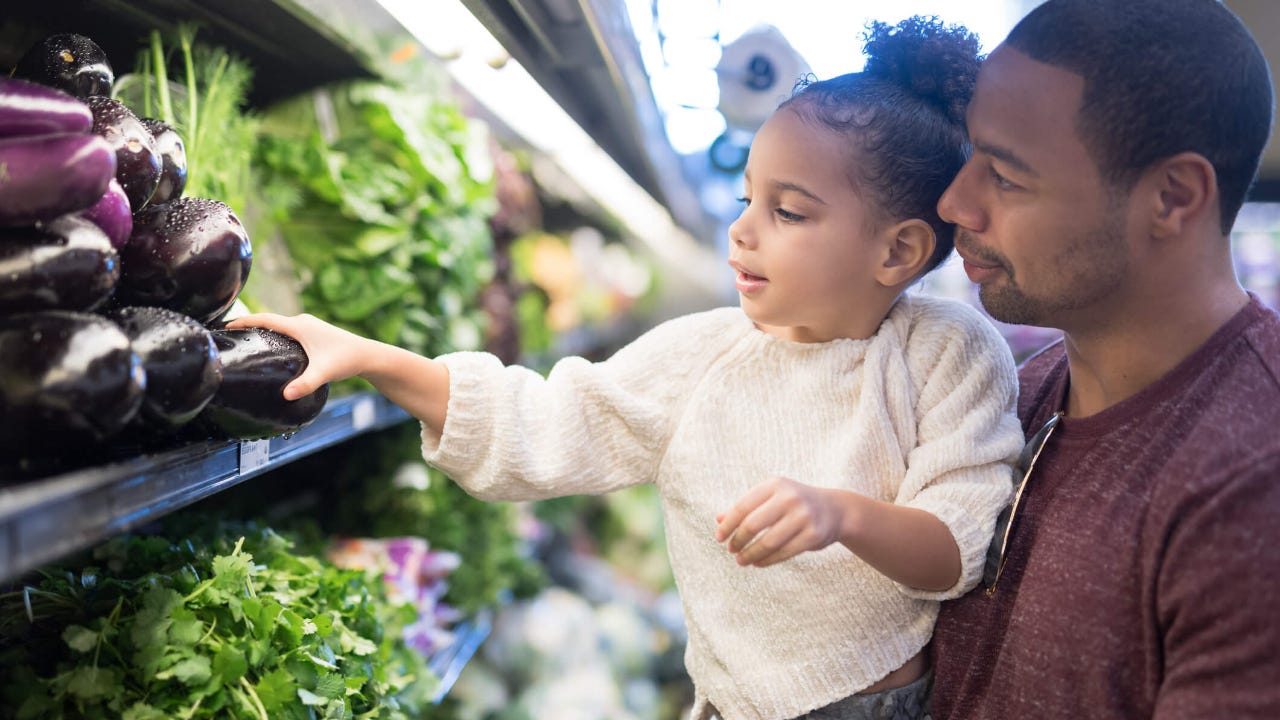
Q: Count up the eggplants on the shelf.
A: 11